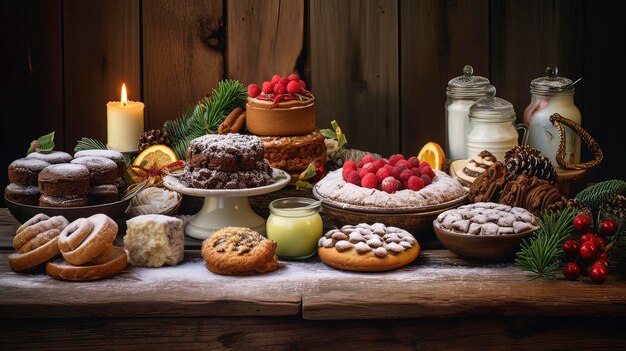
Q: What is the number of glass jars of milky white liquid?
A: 3